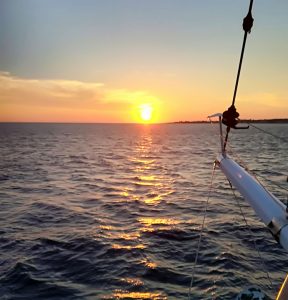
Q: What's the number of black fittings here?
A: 2